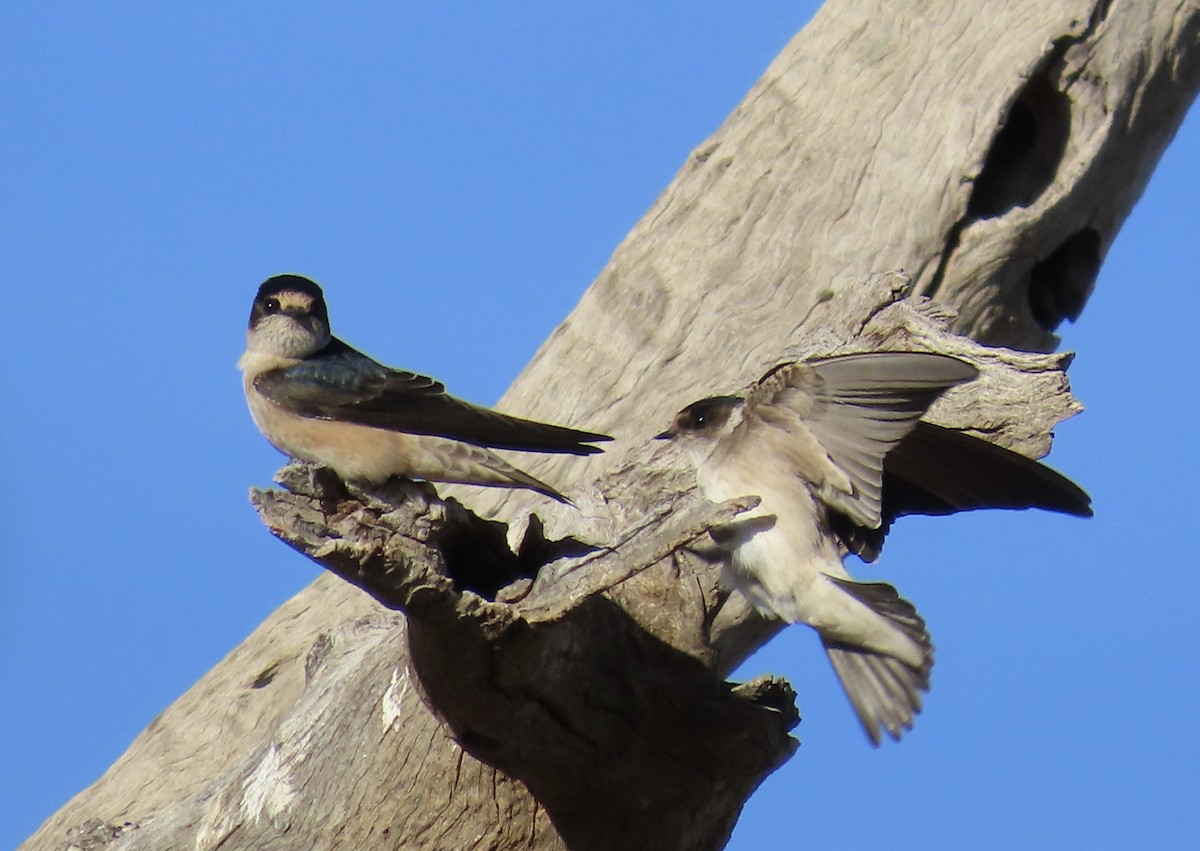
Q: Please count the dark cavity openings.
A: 3